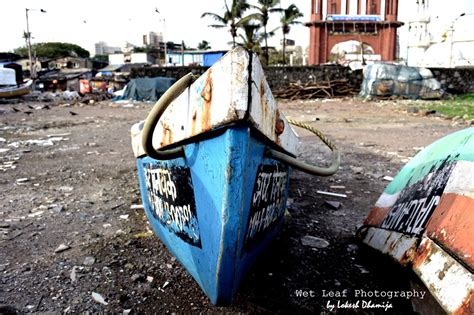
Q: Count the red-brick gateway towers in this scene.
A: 1